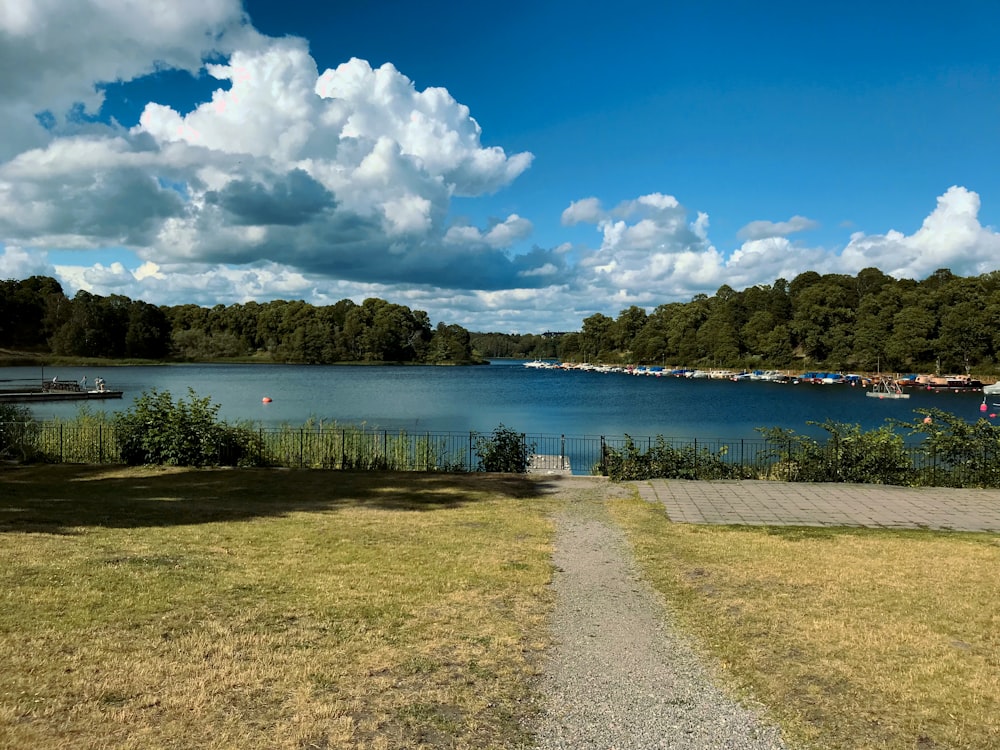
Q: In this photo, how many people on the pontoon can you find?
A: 4